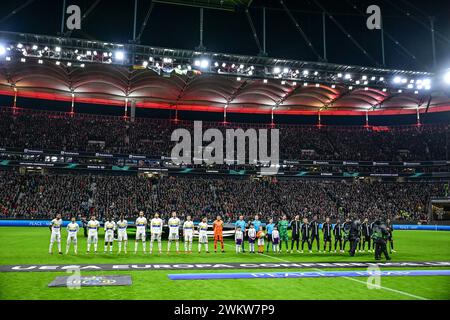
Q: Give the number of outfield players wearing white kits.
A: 10